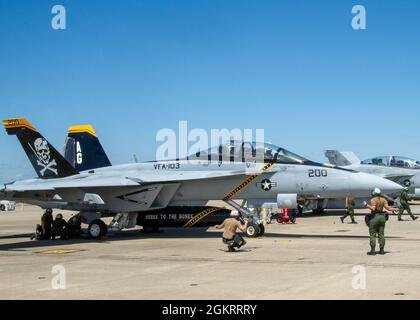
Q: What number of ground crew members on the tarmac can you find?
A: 7